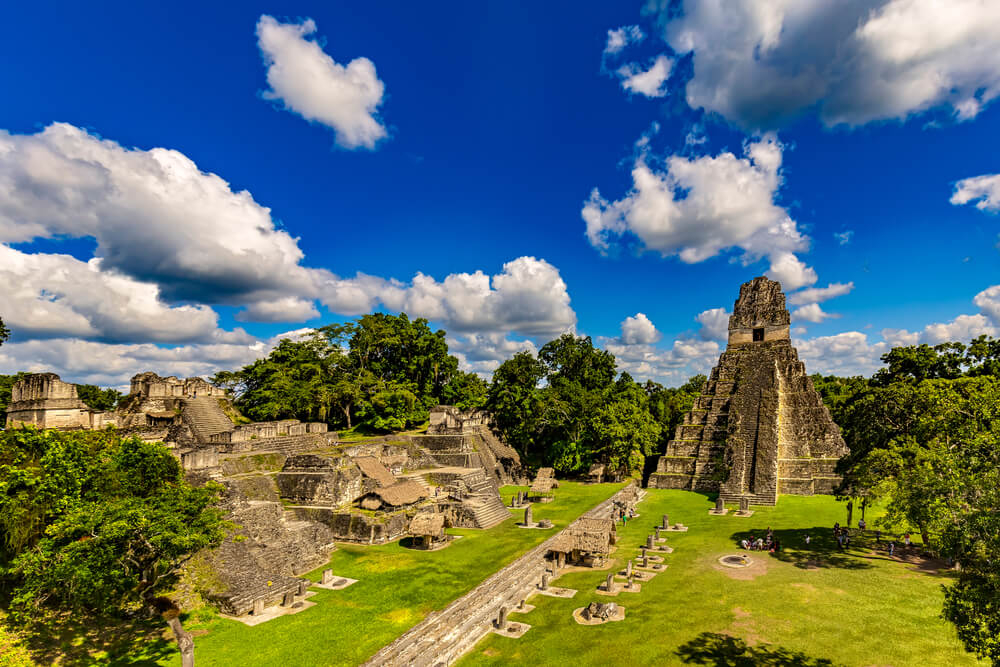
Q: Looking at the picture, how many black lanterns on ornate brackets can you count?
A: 0